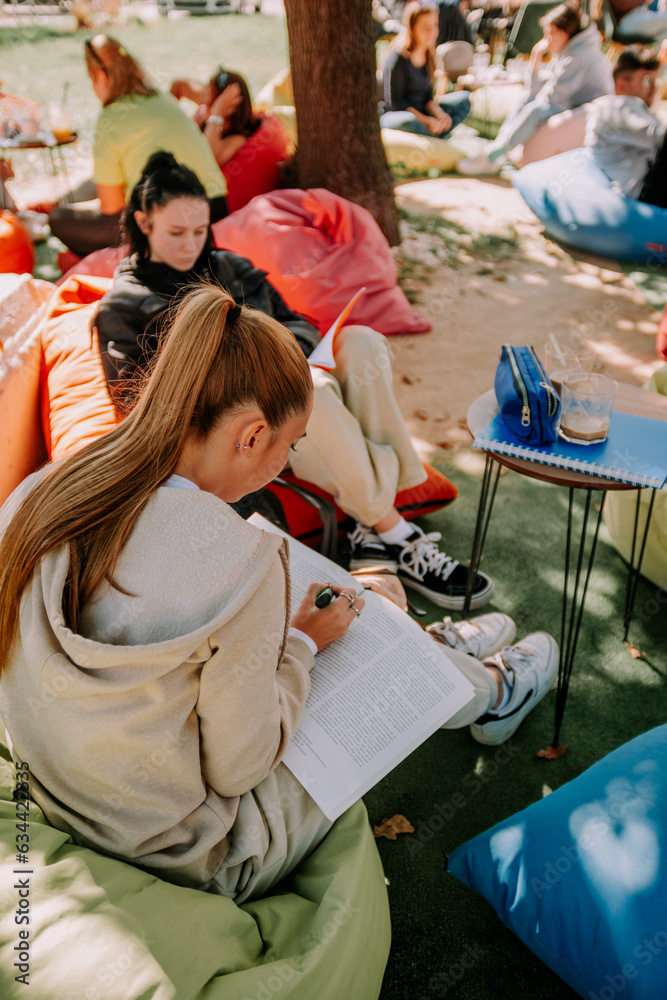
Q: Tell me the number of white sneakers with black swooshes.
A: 2